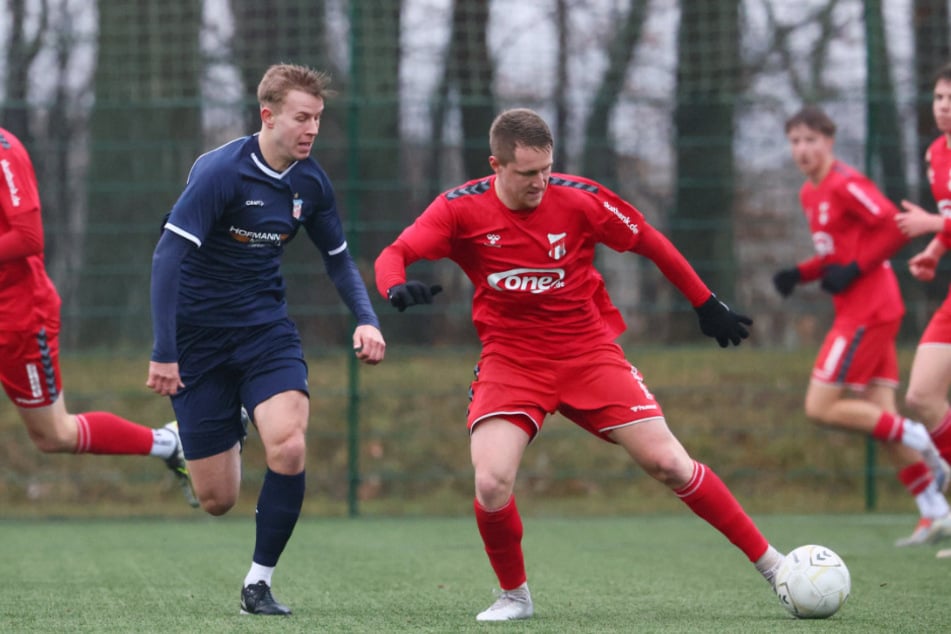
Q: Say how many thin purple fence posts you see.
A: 0